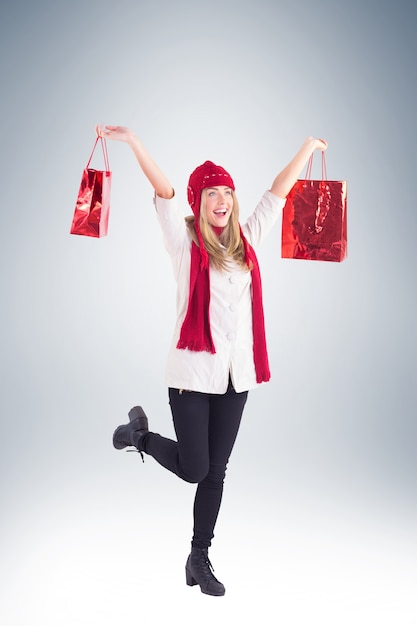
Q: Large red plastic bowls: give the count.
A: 0